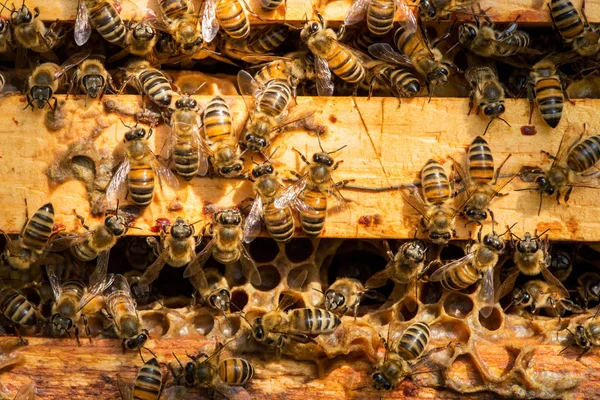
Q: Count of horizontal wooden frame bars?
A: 3